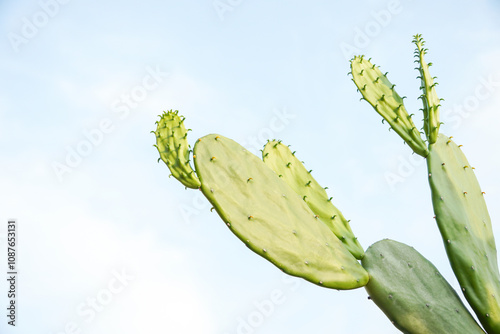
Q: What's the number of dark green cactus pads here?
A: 2